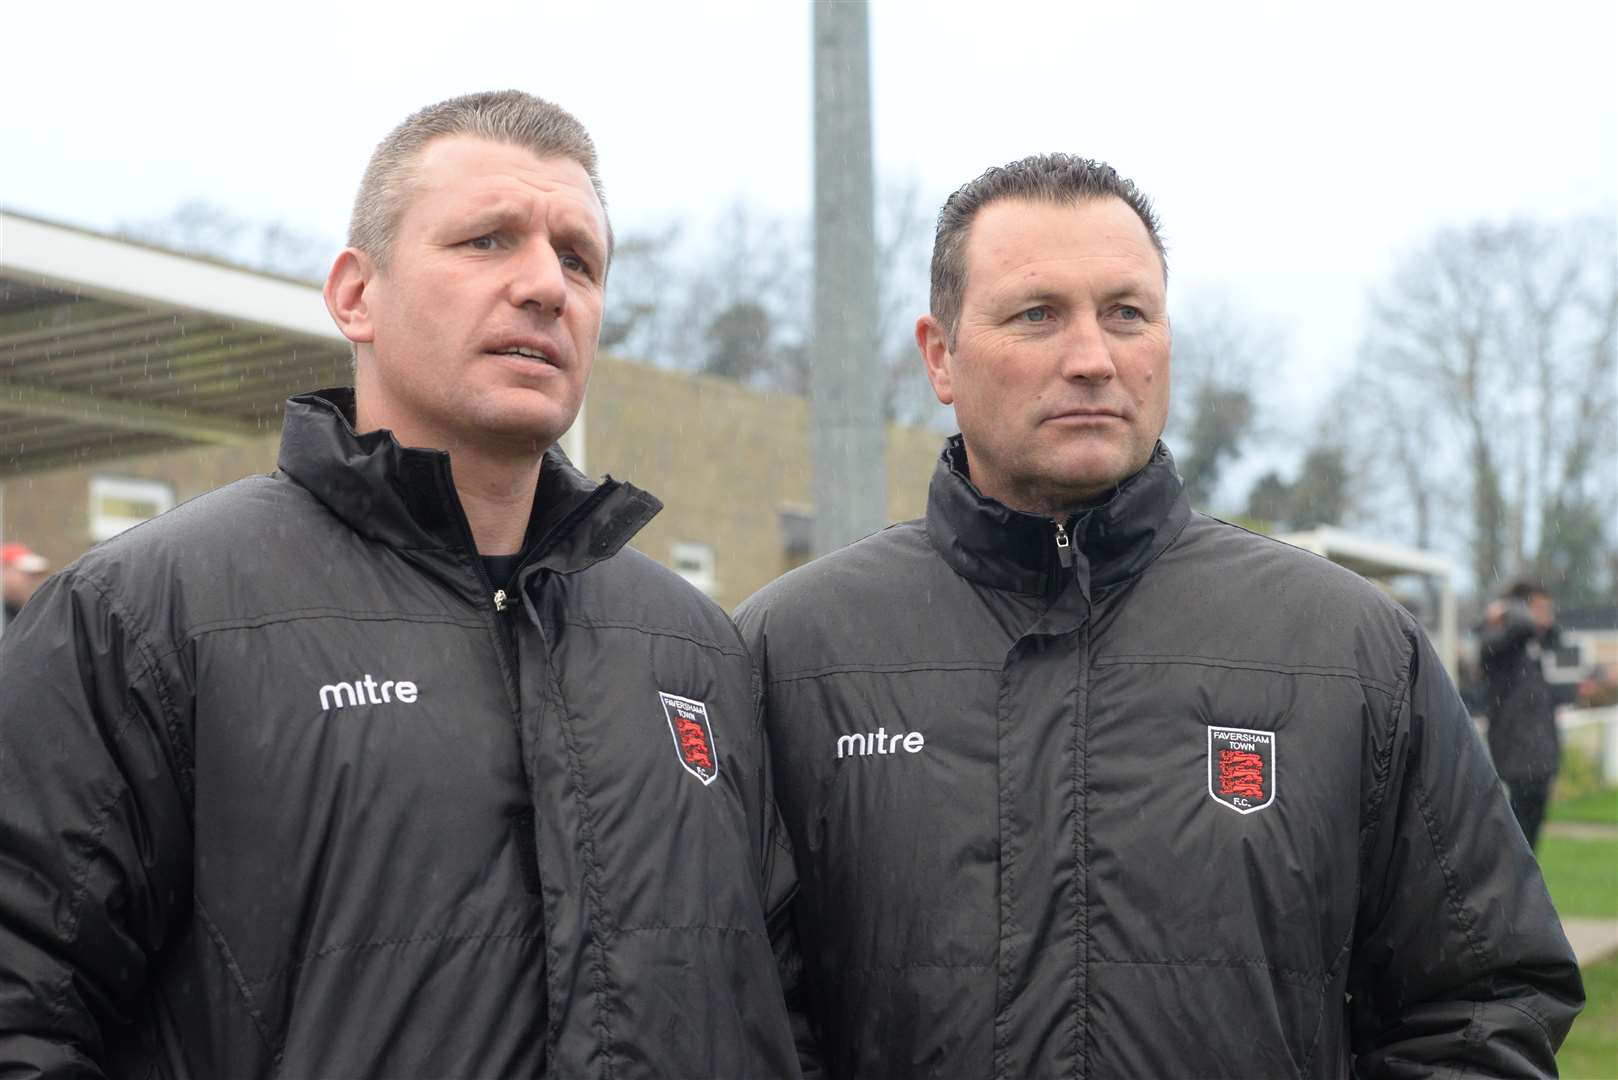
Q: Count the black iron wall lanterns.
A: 0